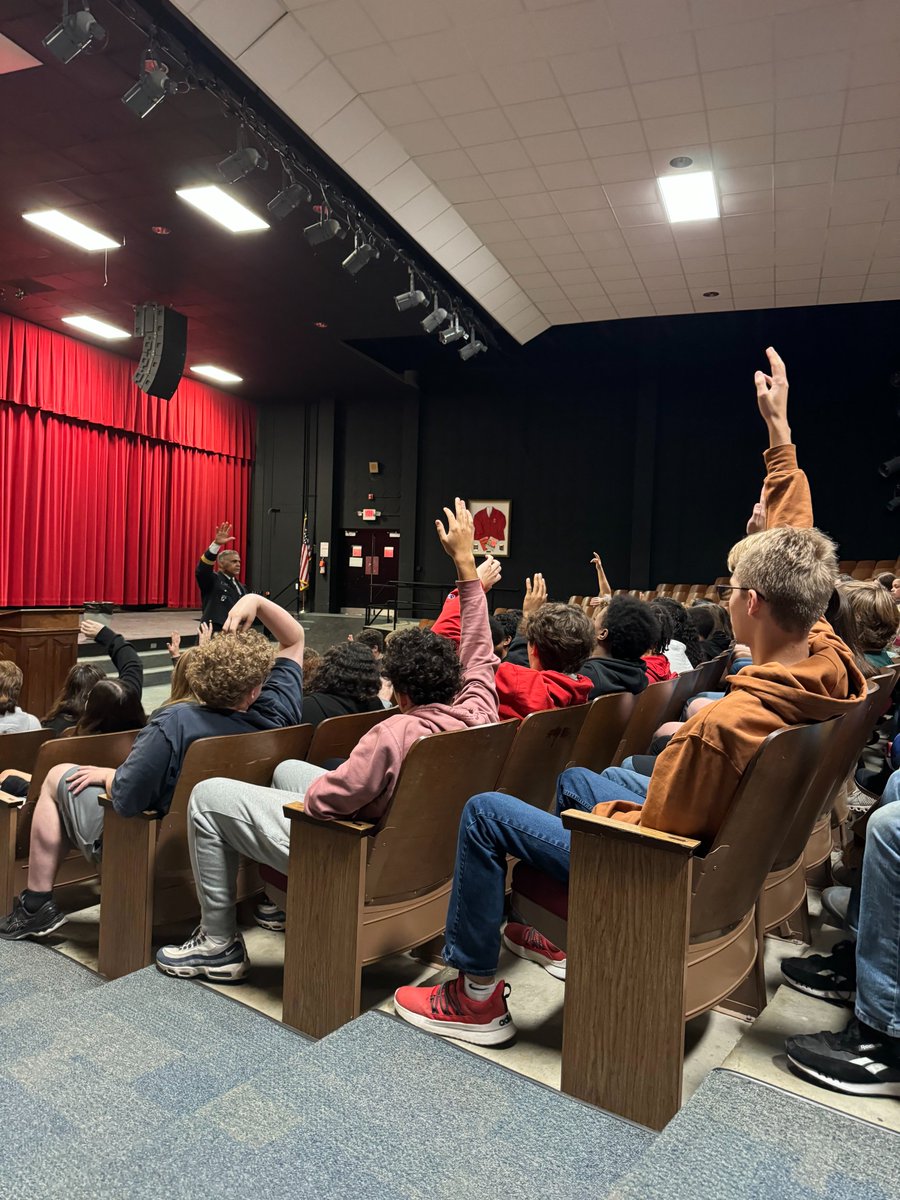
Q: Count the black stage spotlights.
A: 10